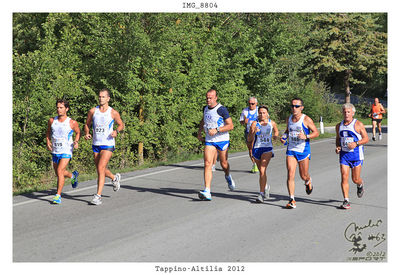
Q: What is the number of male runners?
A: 7